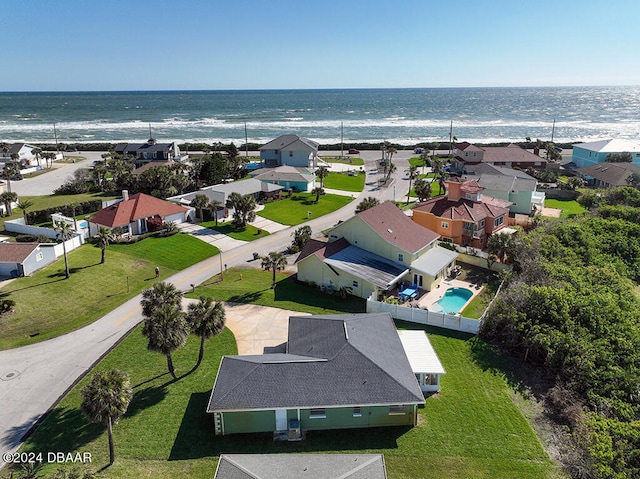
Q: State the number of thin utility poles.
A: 6